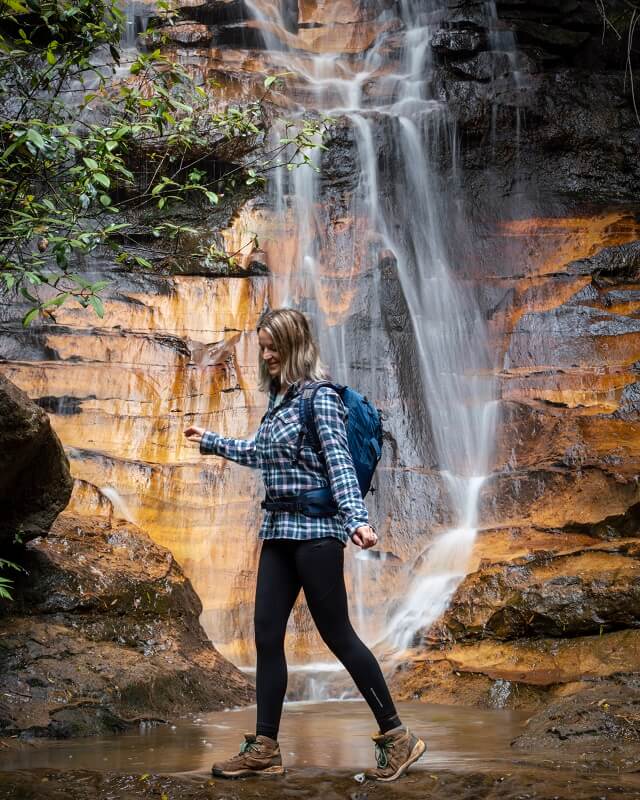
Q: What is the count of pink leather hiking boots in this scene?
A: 0